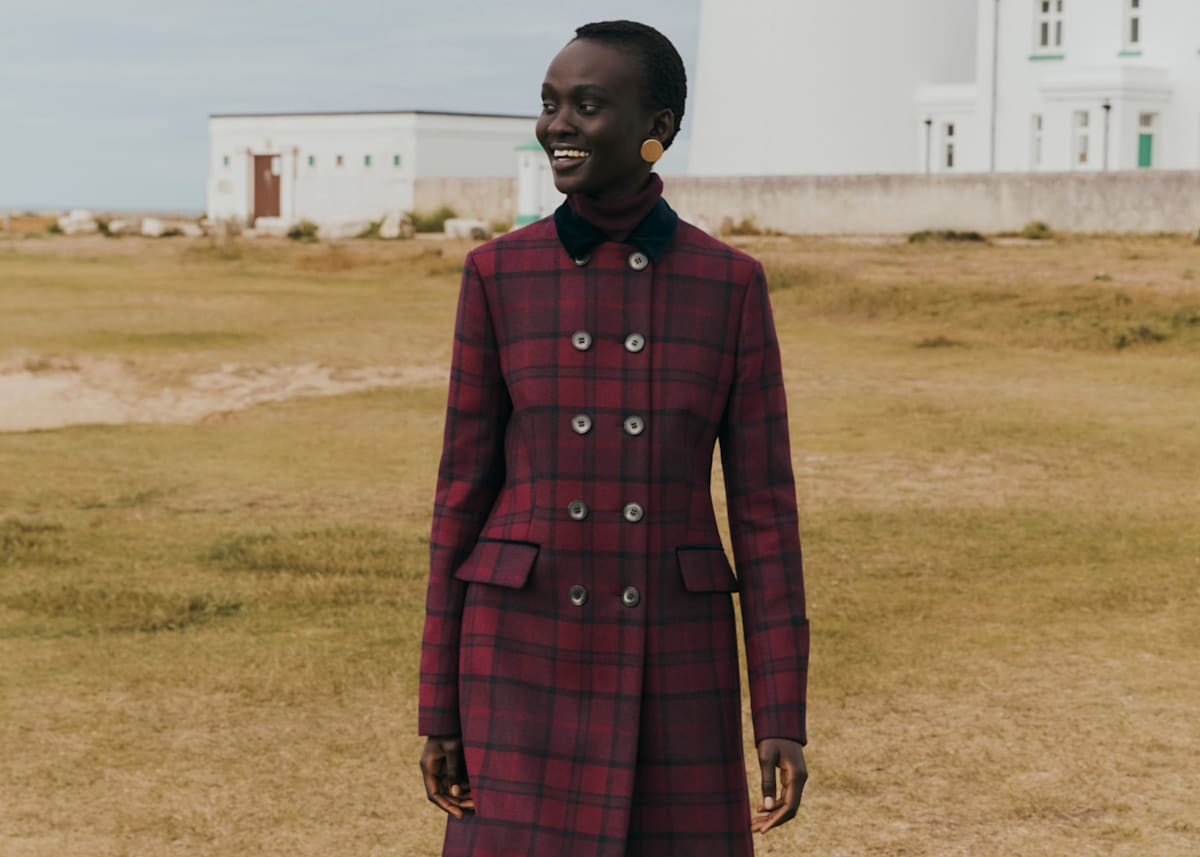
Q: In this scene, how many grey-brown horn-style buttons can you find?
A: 10